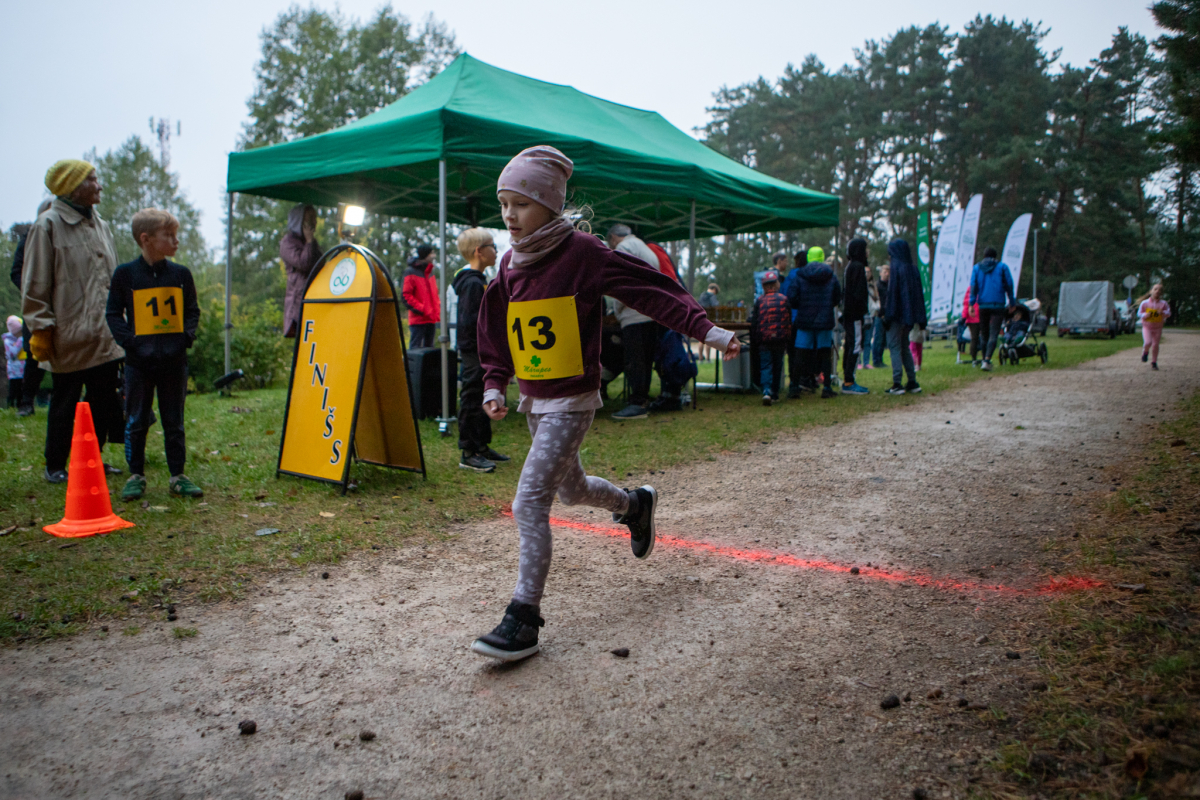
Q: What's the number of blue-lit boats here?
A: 0